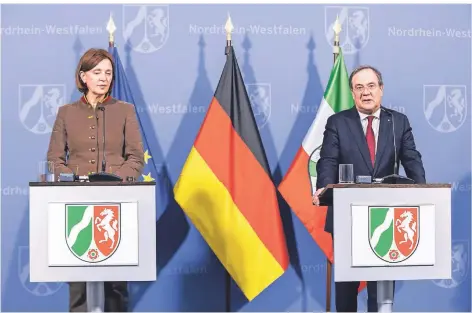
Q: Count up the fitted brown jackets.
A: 1